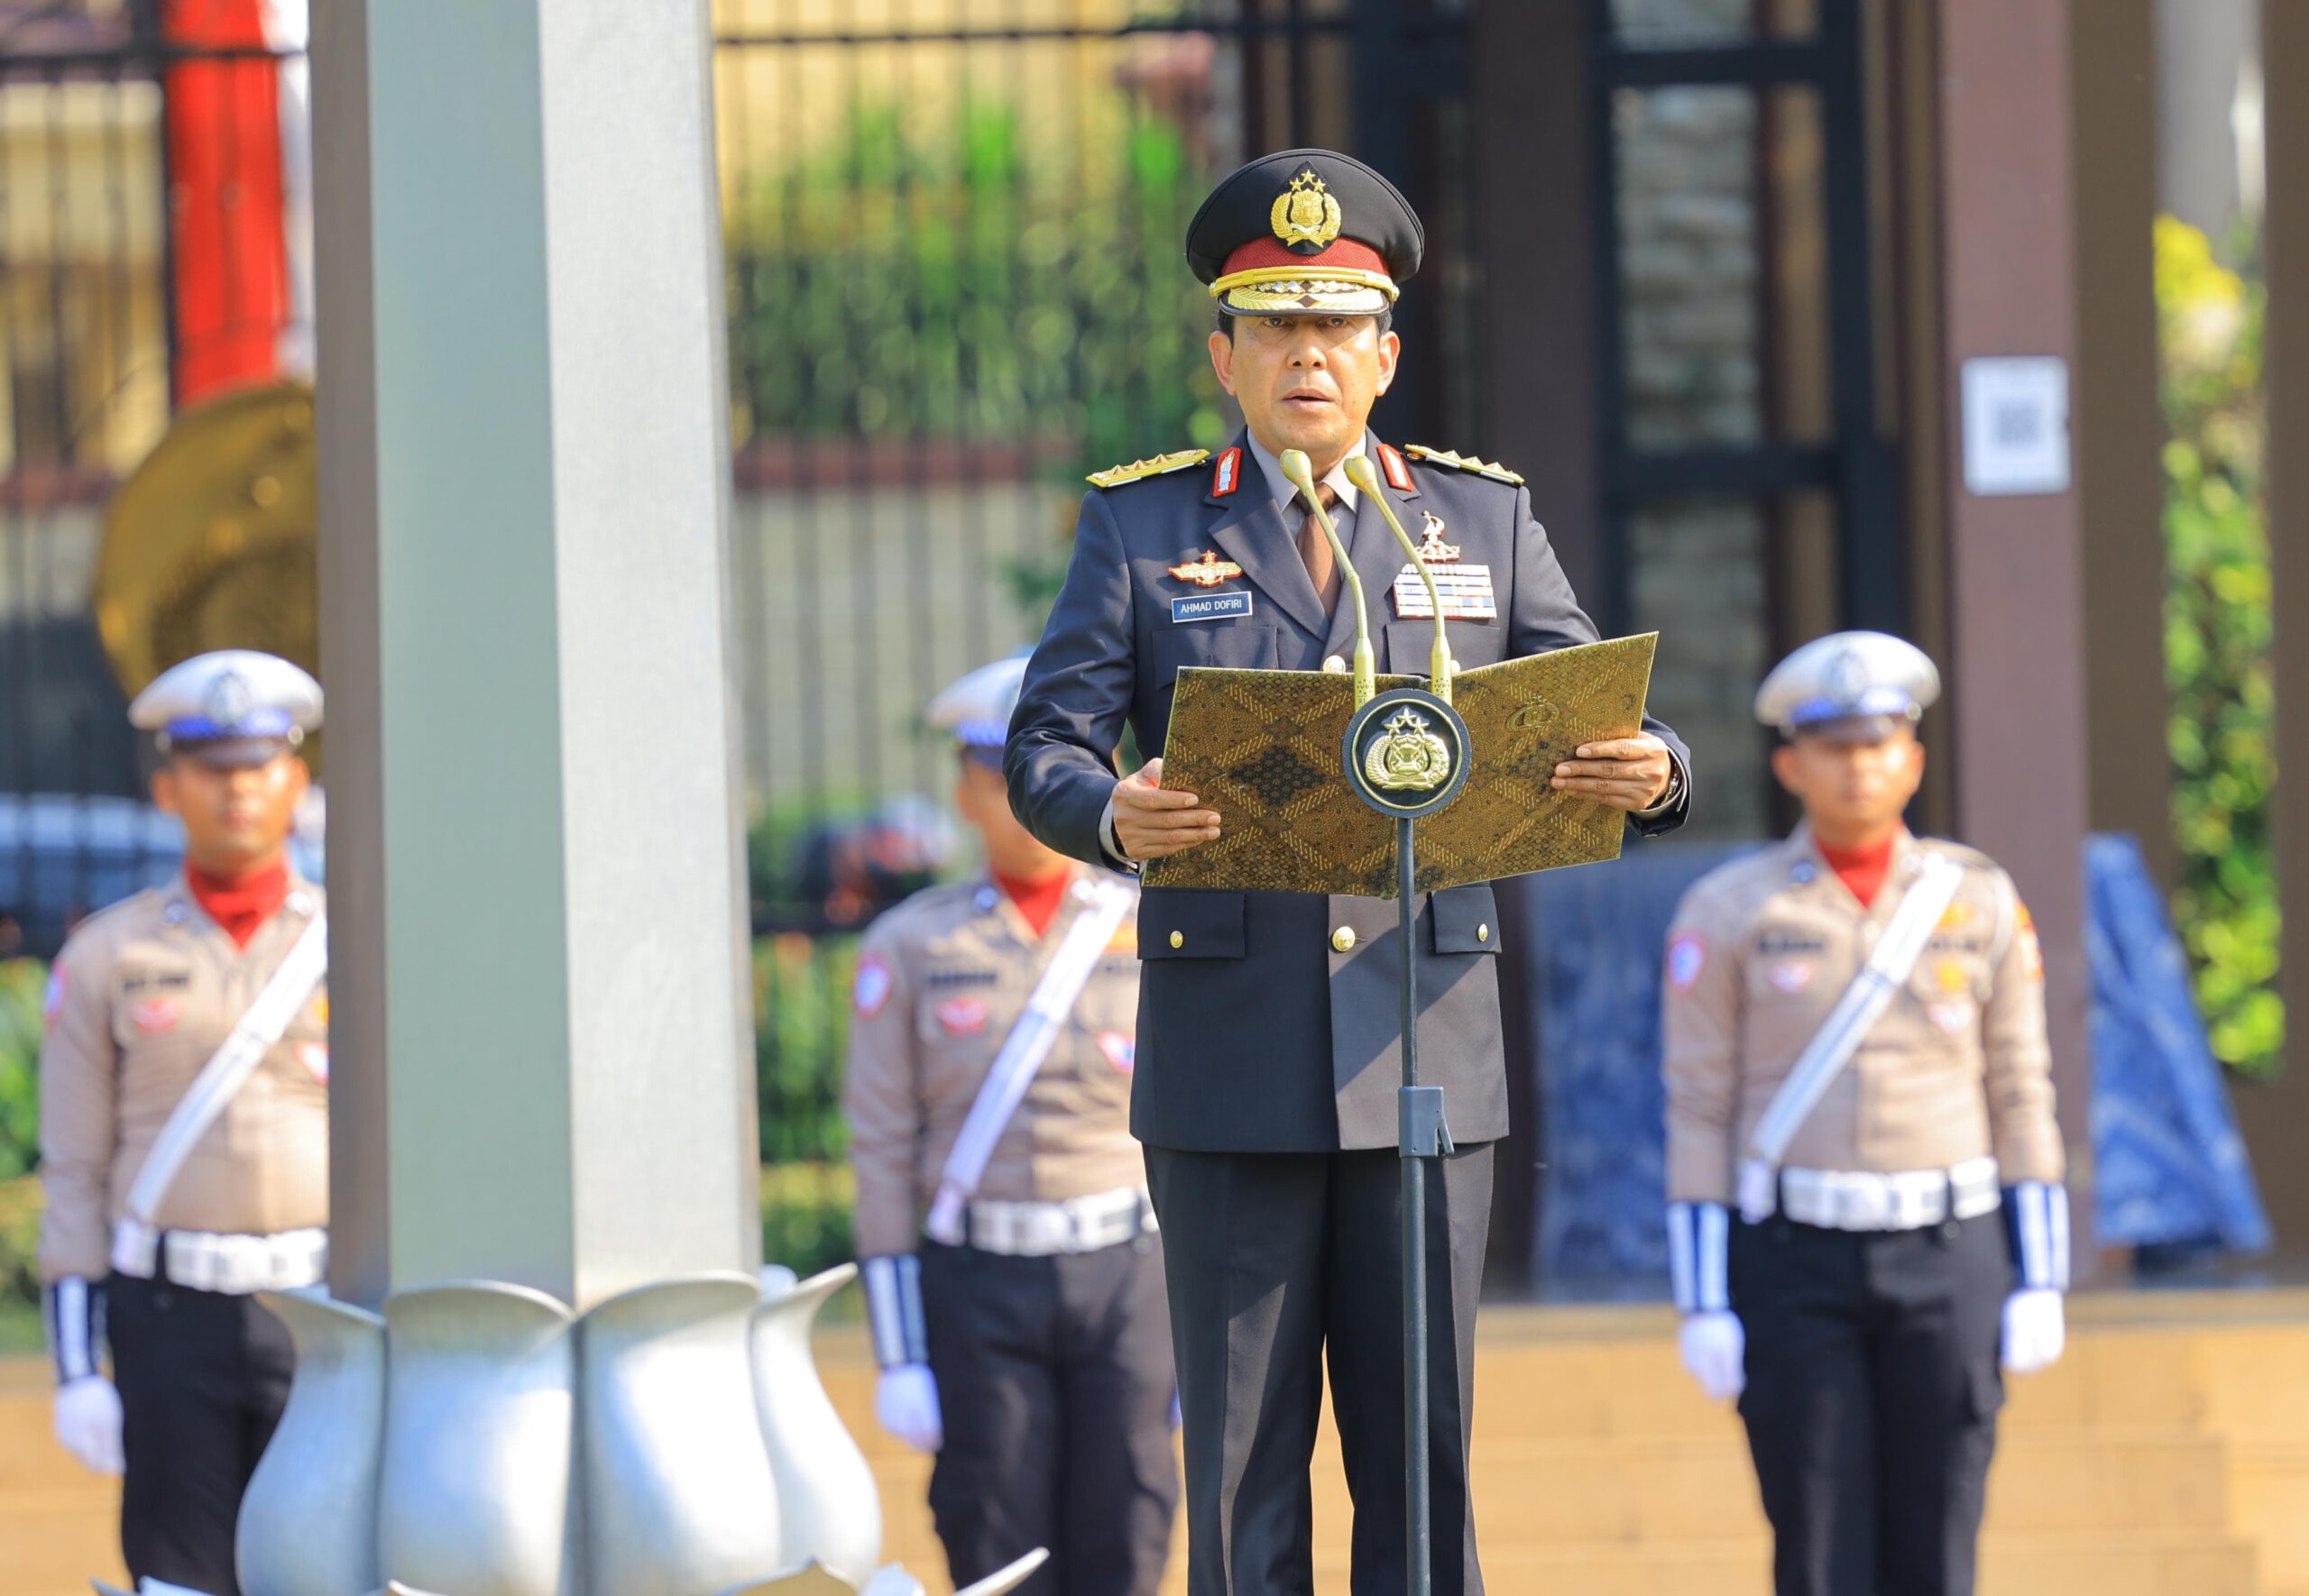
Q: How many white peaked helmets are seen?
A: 3